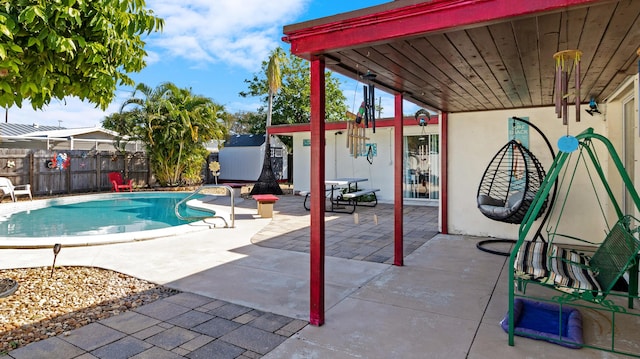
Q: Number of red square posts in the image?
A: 3